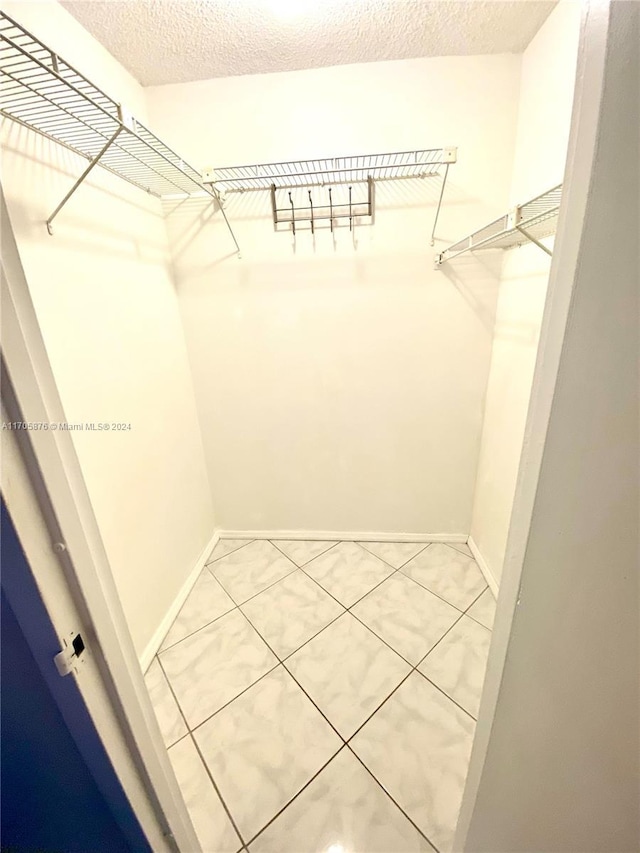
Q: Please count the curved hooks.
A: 4